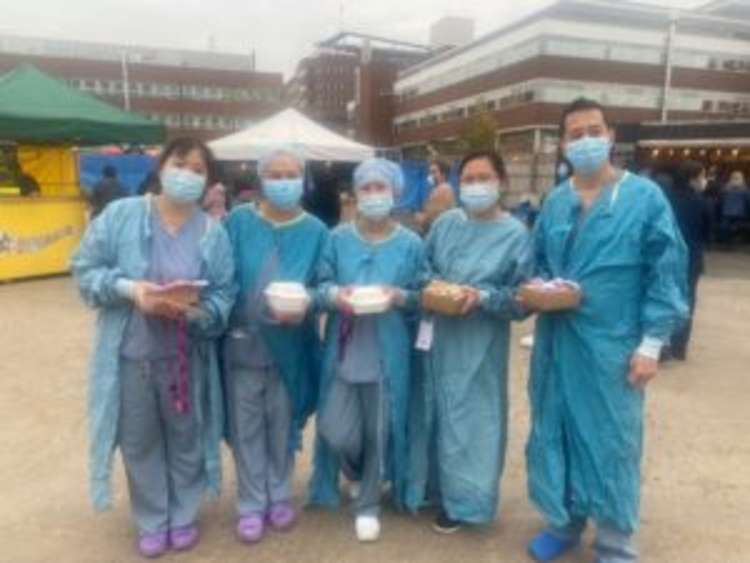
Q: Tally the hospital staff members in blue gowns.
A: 5